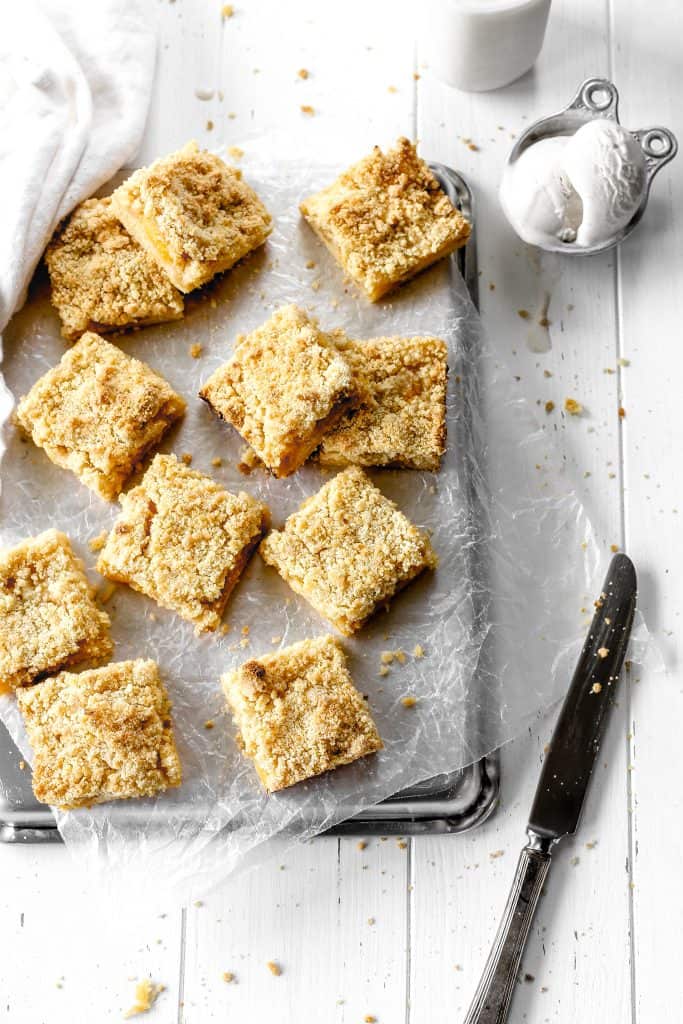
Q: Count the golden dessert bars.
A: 11